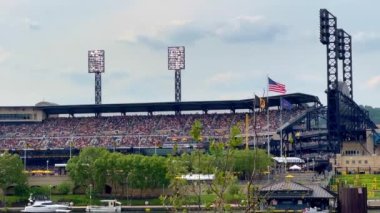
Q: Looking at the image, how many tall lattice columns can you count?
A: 4